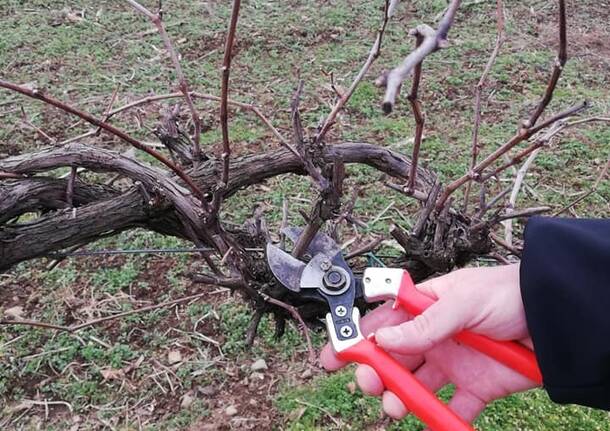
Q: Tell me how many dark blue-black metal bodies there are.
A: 1